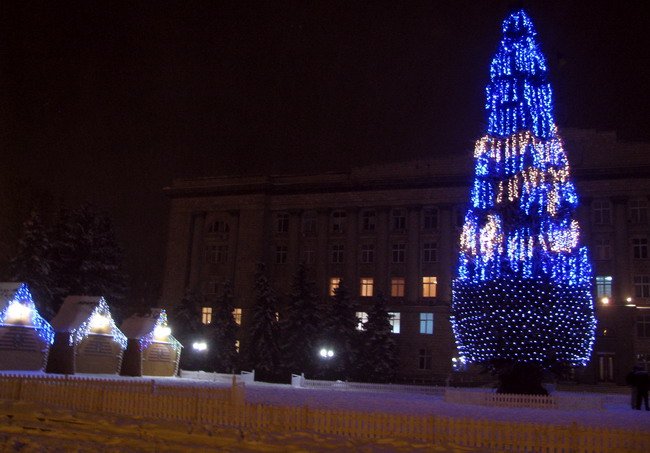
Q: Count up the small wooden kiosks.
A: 3